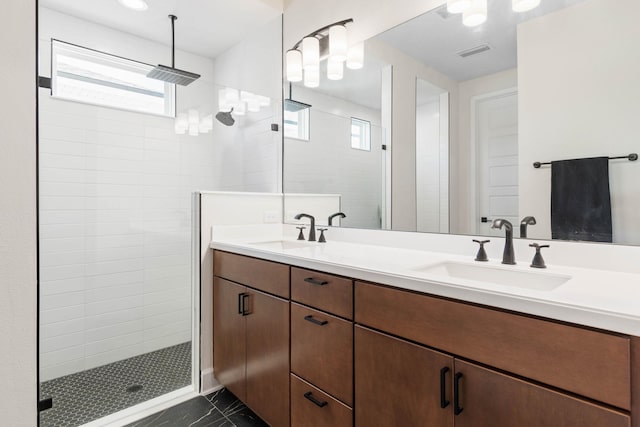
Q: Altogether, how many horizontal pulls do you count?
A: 3